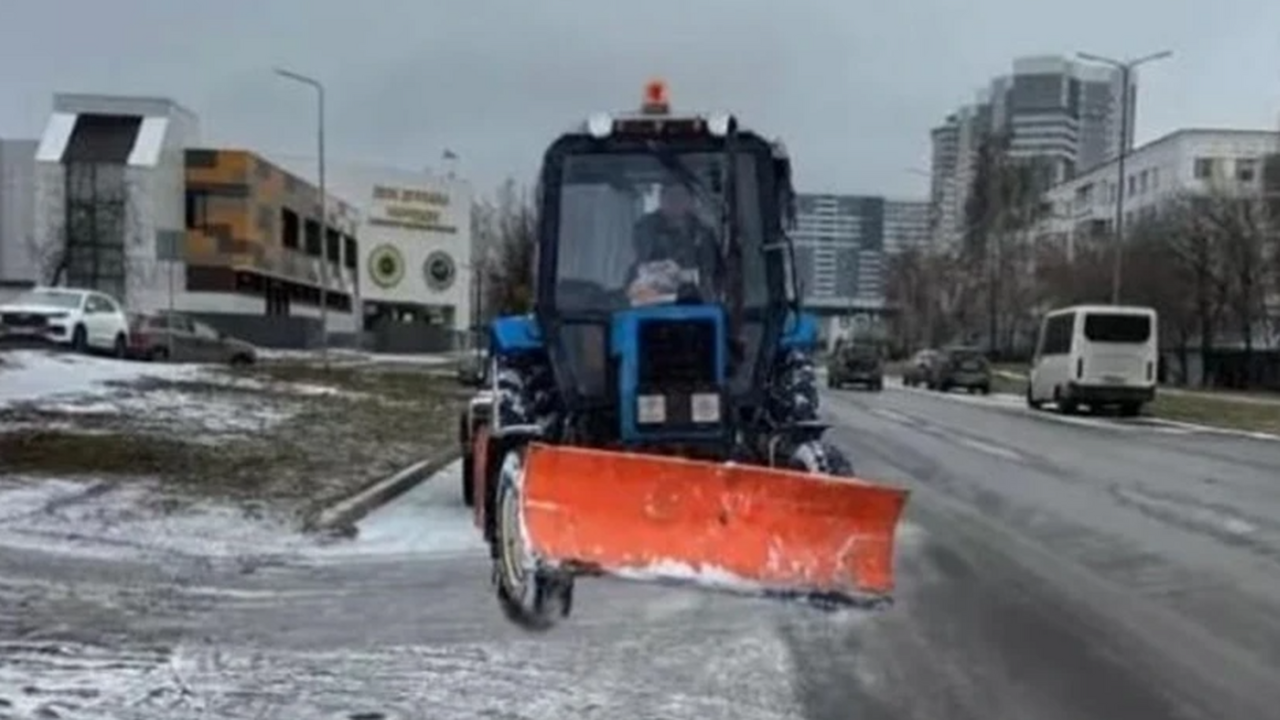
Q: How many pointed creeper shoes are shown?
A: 0